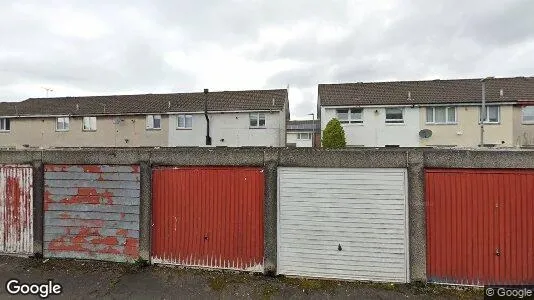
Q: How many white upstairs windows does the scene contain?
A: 11